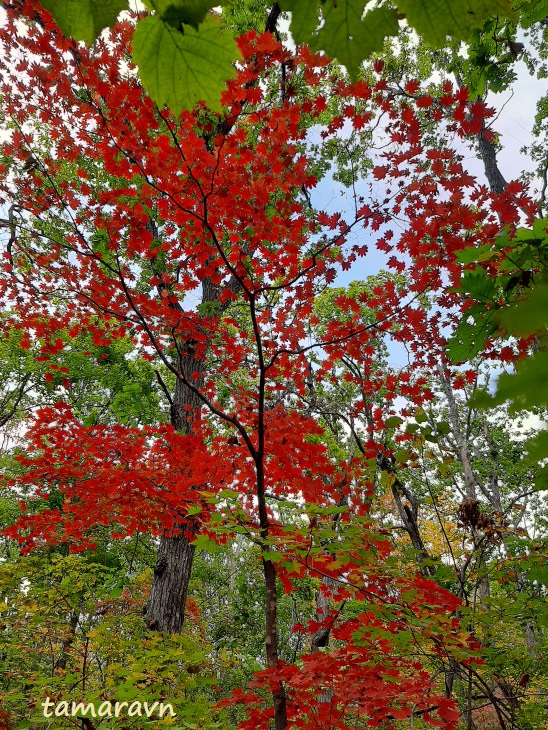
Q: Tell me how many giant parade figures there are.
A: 0